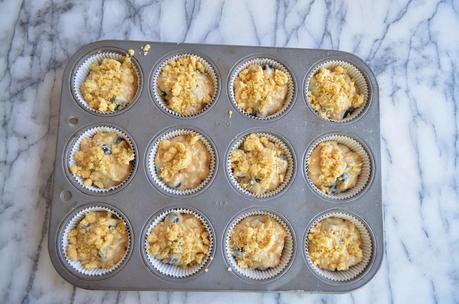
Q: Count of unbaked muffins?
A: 12